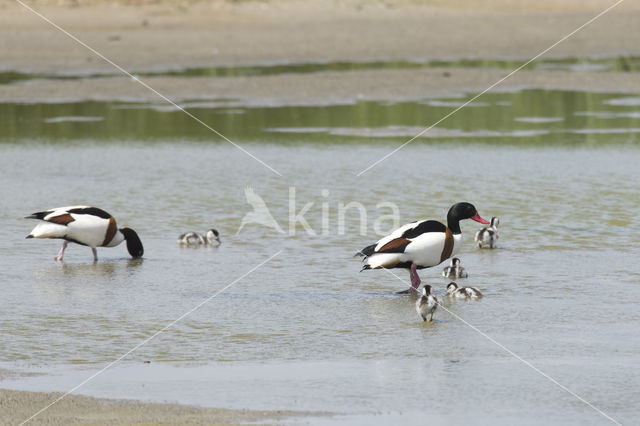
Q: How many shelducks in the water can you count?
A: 7